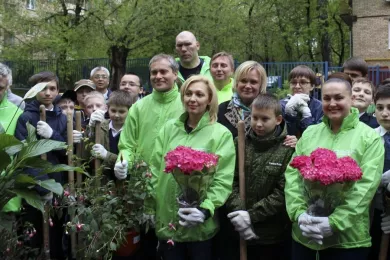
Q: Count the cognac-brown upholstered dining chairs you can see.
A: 0